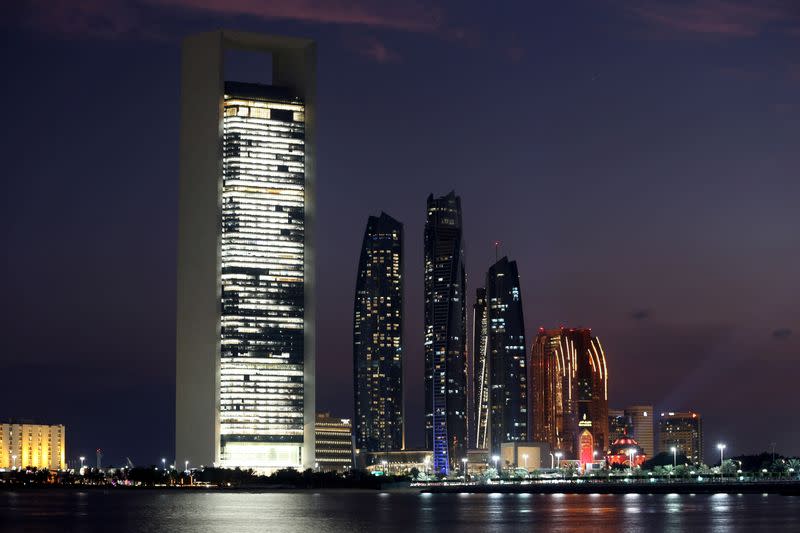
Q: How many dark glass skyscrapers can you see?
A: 4